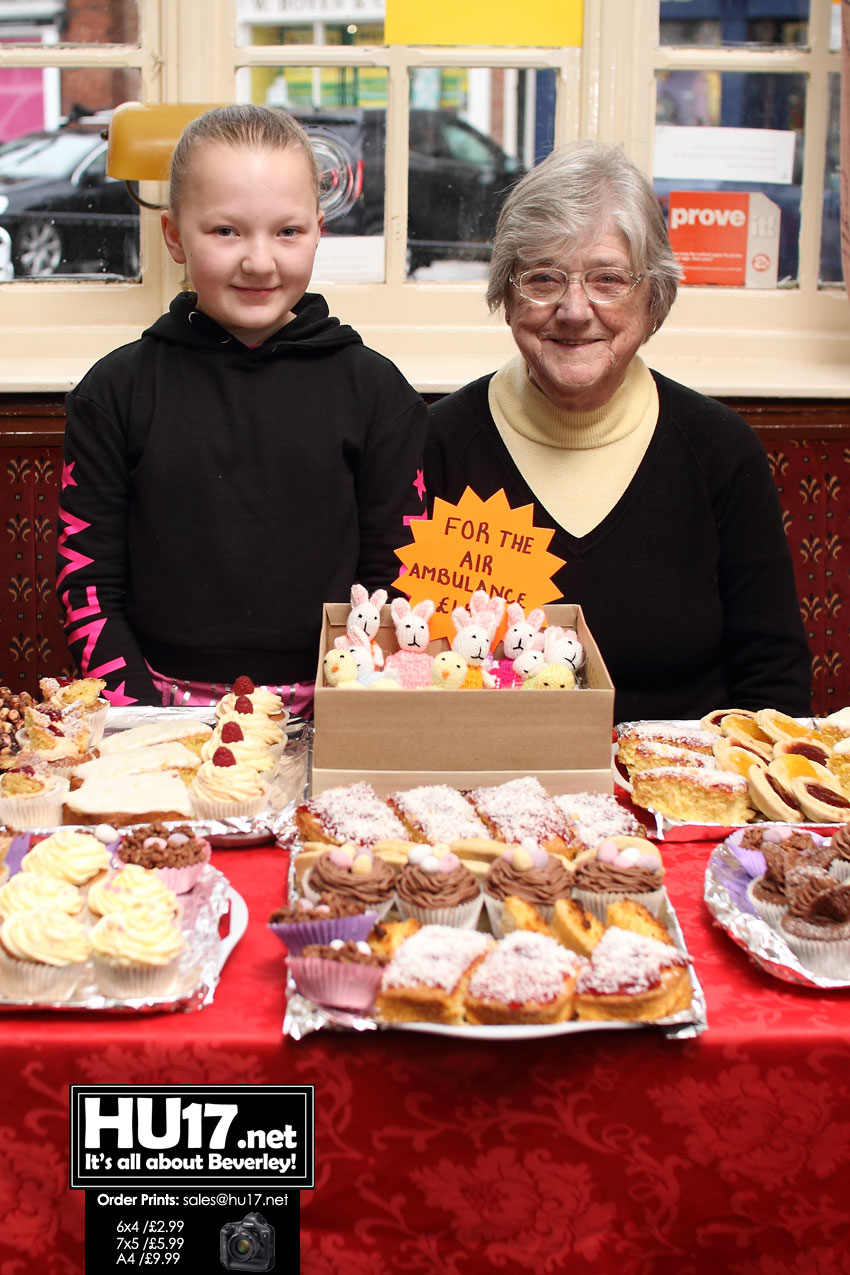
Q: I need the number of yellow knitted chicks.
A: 3